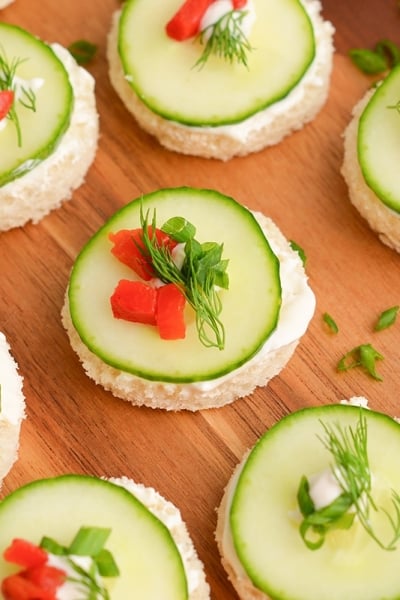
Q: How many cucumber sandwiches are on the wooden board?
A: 7